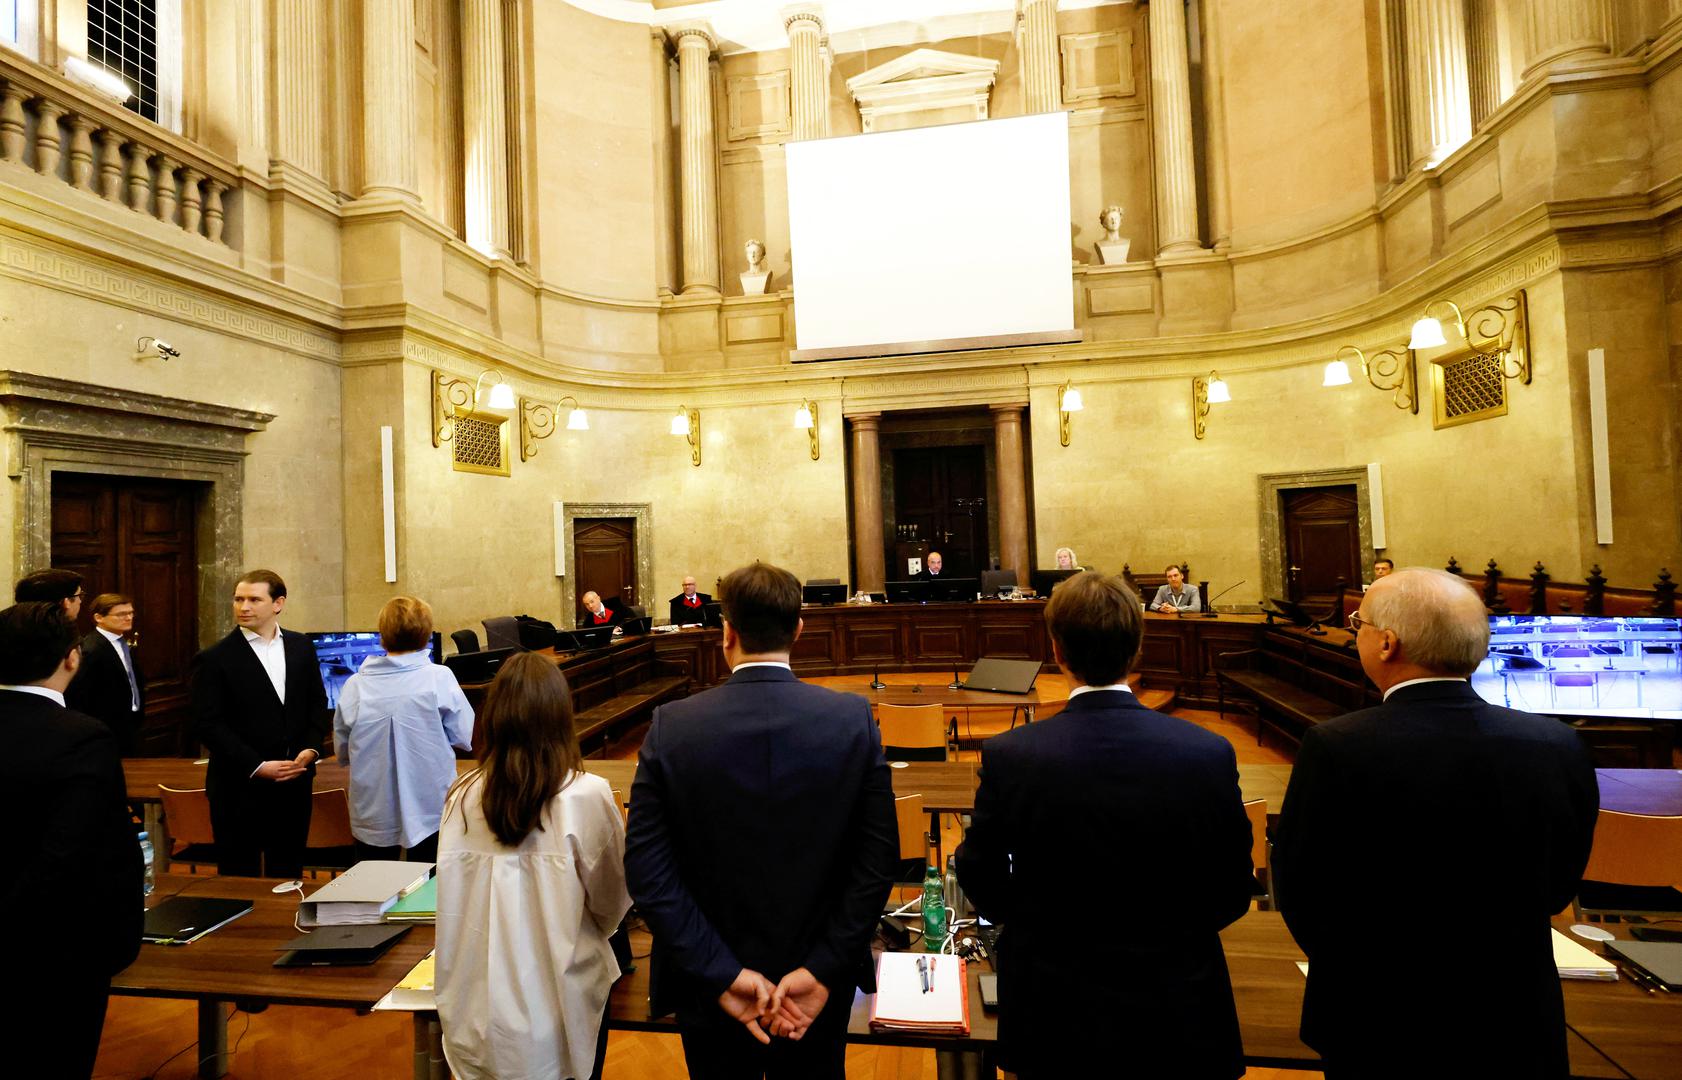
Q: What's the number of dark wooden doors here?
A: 4